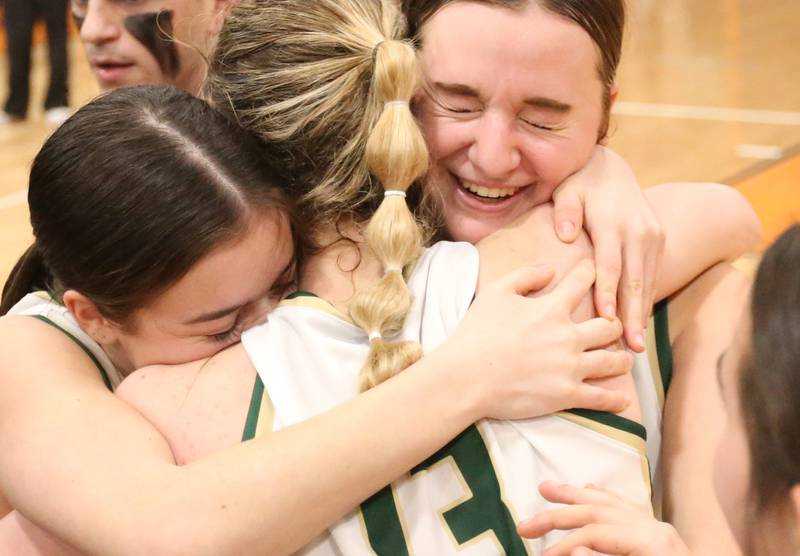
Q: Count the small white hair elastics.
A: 4